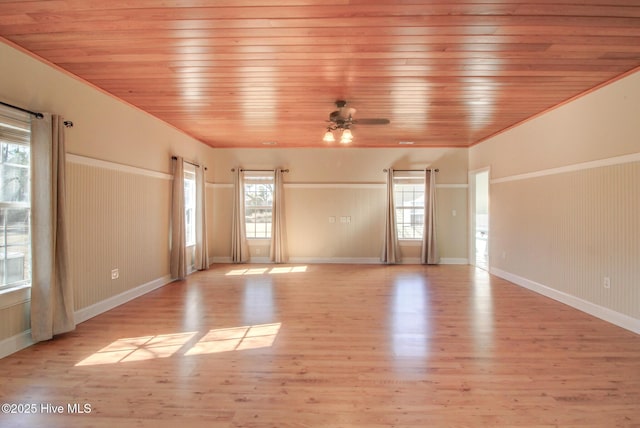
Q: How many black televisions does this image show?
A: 0